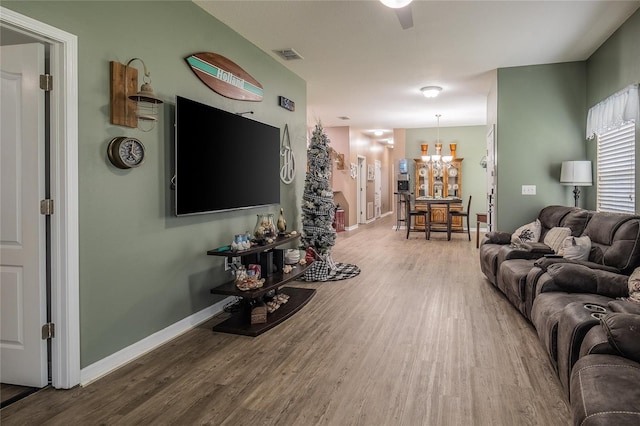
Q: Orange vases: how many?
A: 3